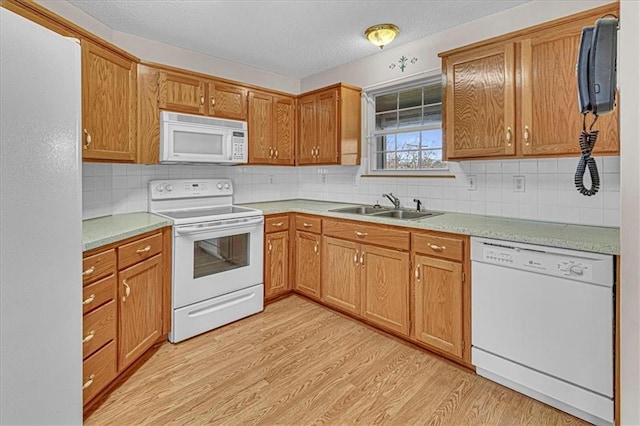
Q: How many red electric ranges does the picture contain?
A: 0